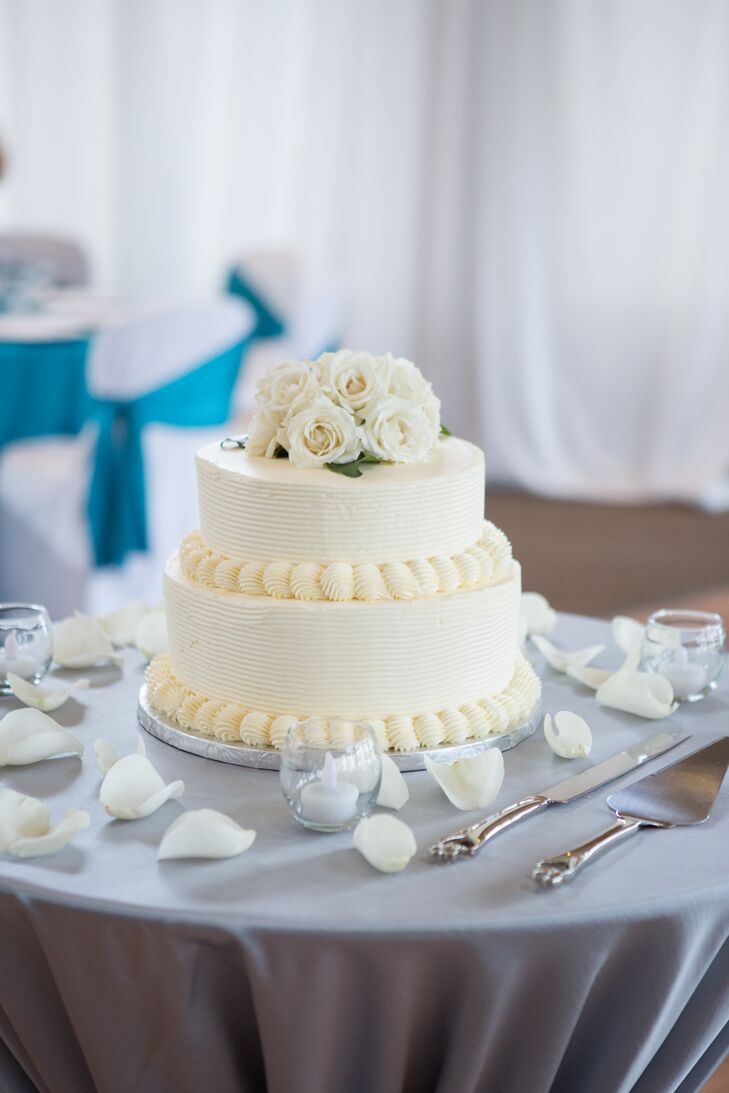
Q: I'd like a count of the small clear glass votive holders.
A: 3